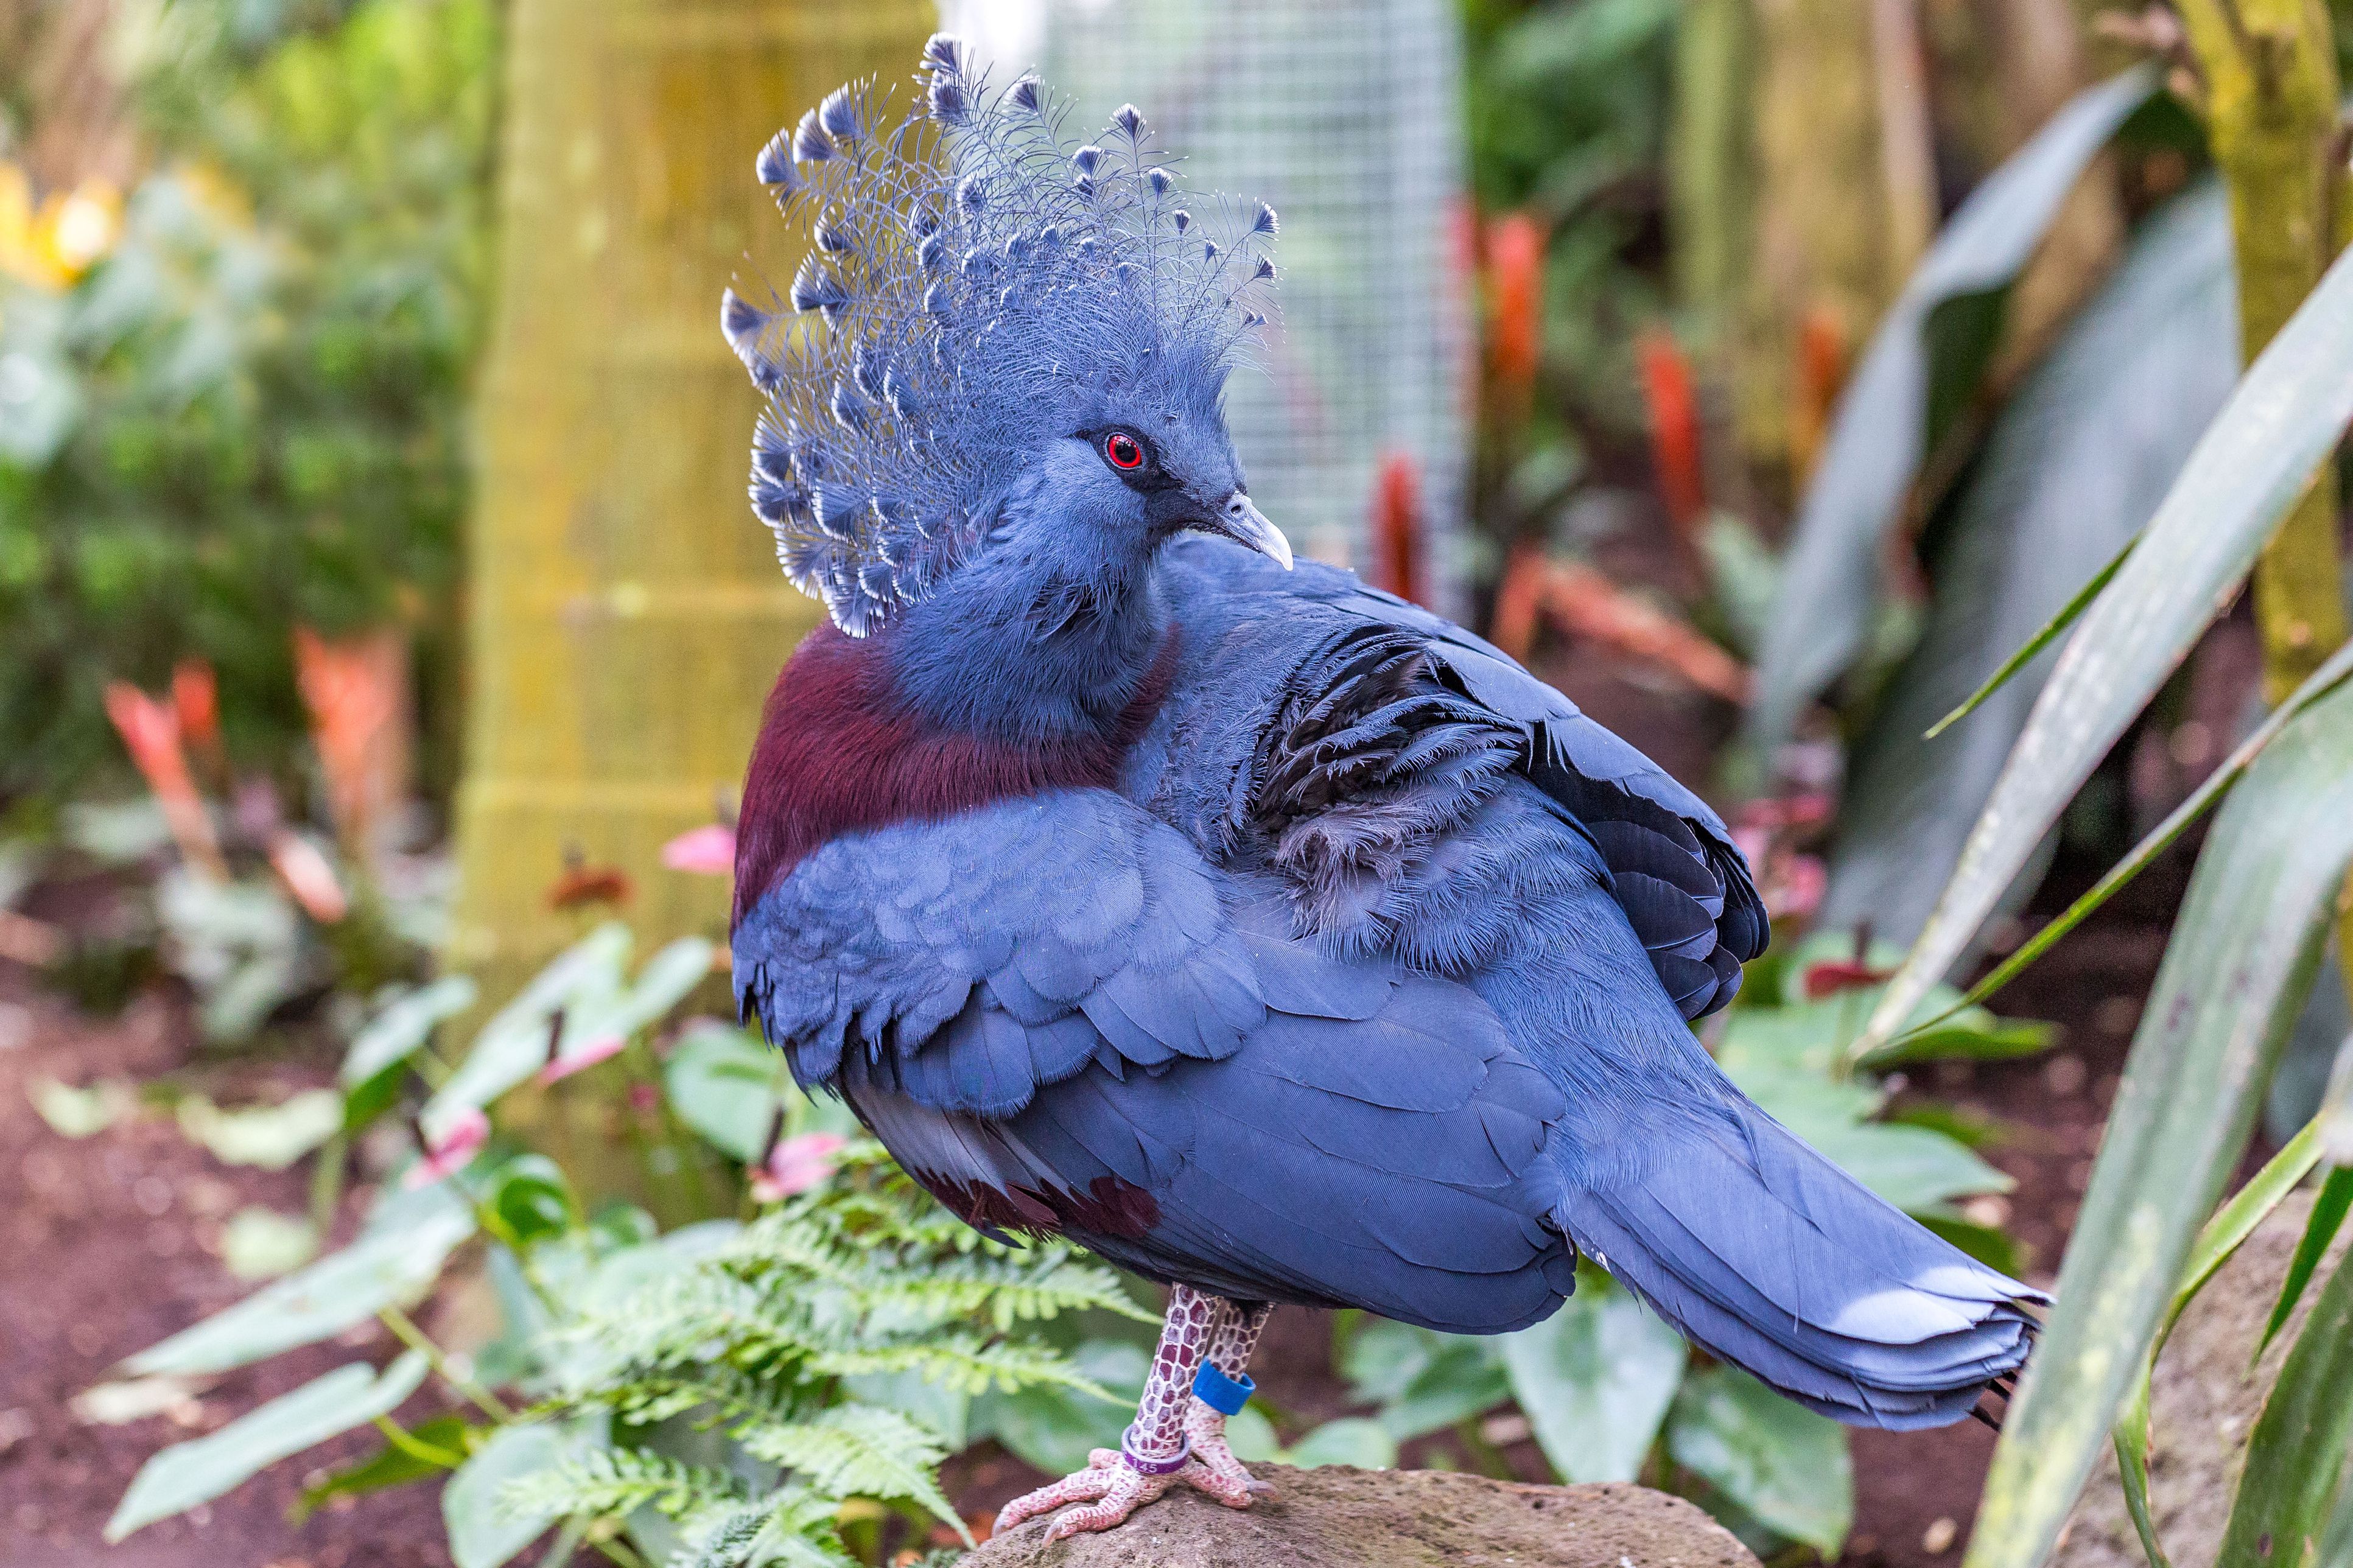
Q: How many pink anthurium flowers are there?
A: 4